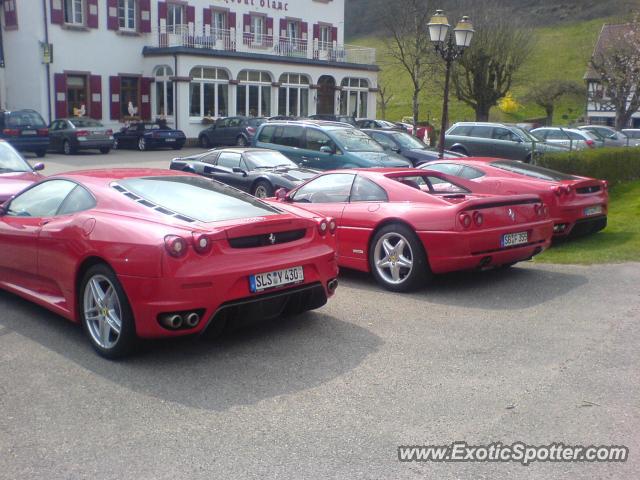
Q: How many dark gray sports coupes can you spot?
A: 1